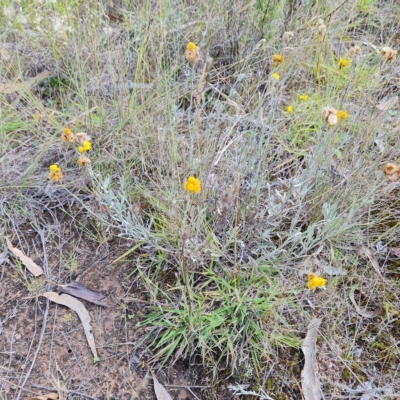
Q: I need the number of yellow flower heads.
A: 12